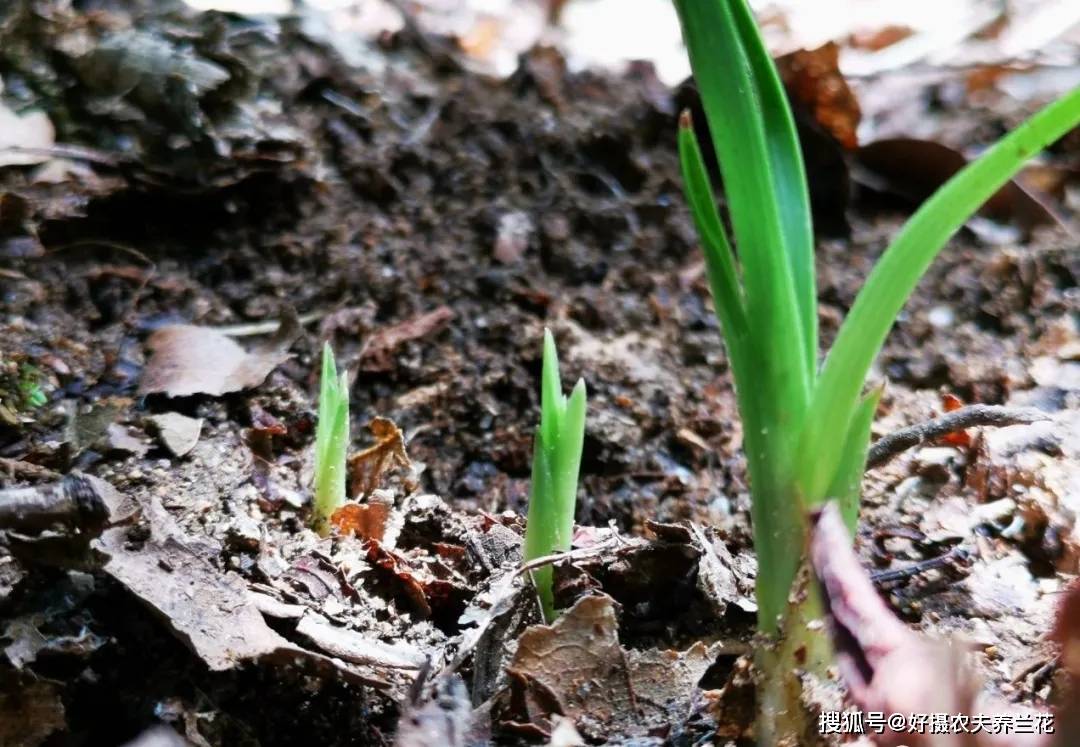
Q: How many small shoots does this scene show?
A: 2